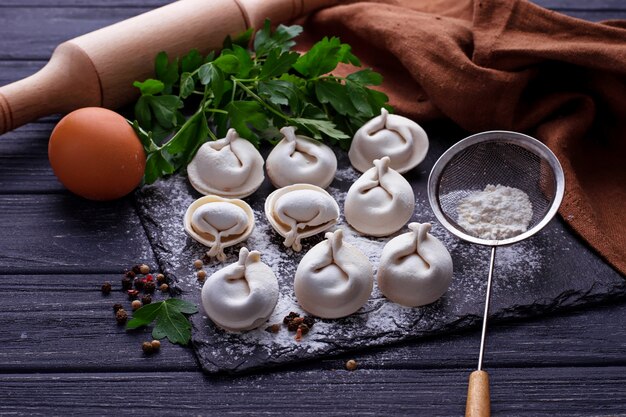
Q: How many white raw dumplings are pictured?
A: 9